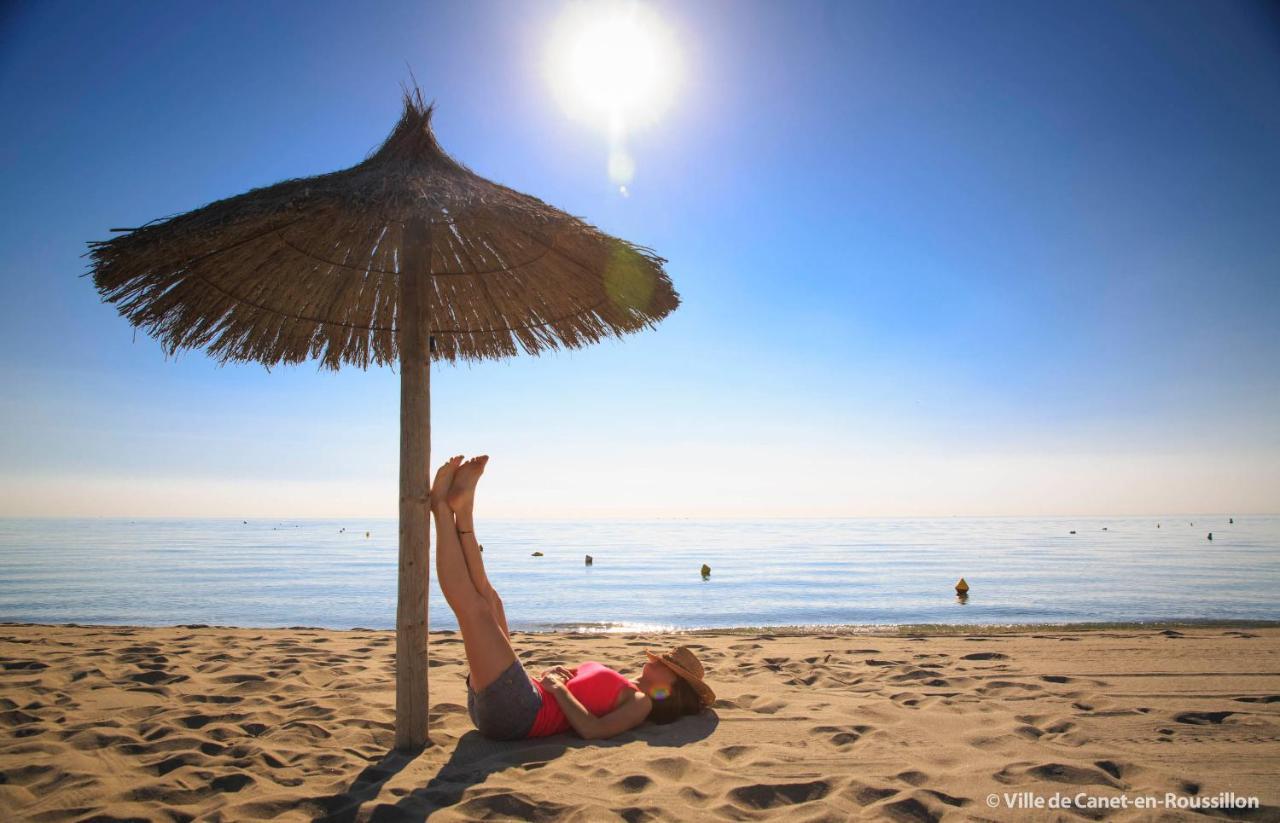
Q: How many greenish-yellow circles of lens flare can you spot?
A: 1